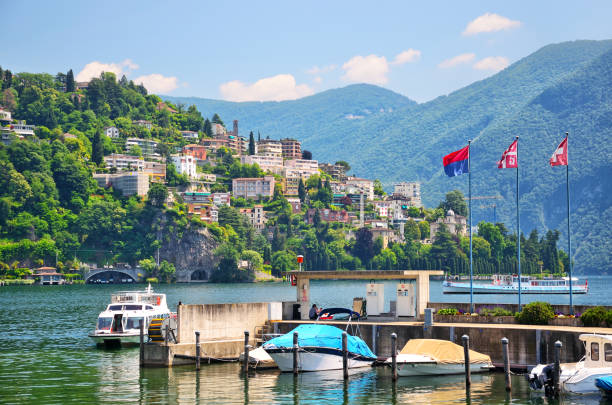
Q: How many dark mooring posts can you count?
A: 9